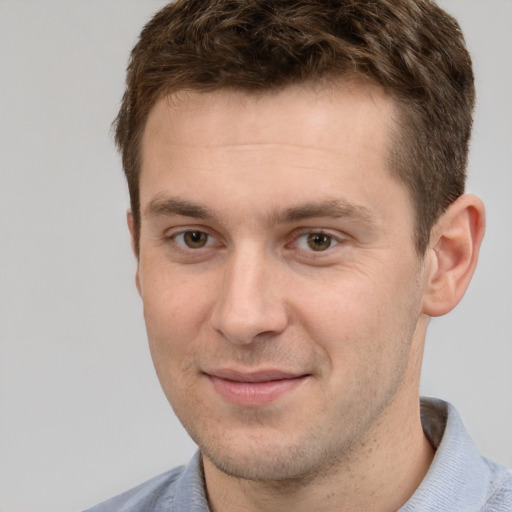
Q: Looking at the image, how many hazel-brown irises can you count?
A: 2